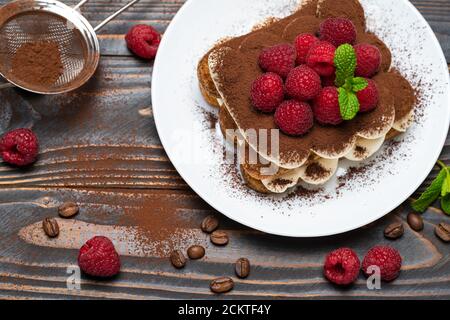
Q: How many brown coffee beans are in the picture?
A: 11